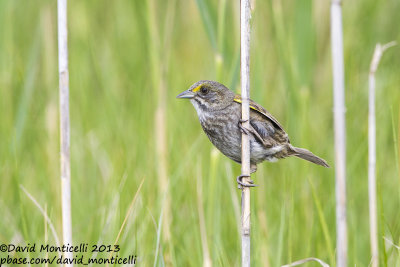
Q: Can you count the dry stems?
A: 4